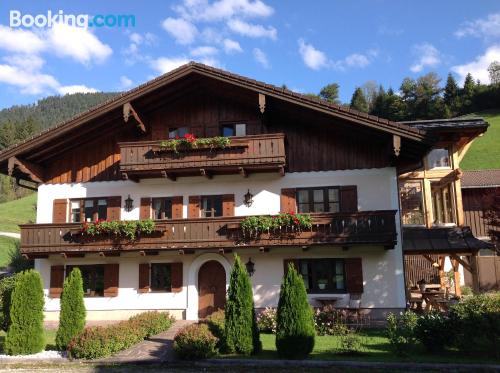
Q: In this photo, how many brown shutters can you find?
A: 14